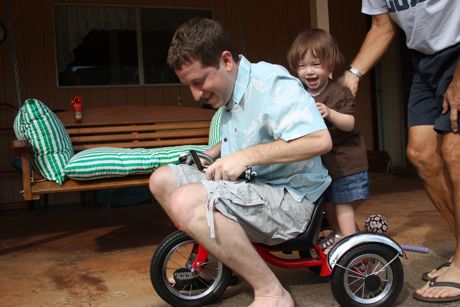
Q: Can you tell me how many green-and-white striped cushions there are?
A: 3